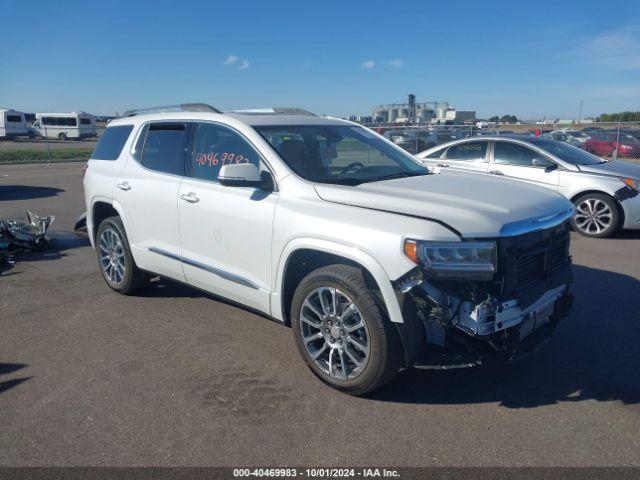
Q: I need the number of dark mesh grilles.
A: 1